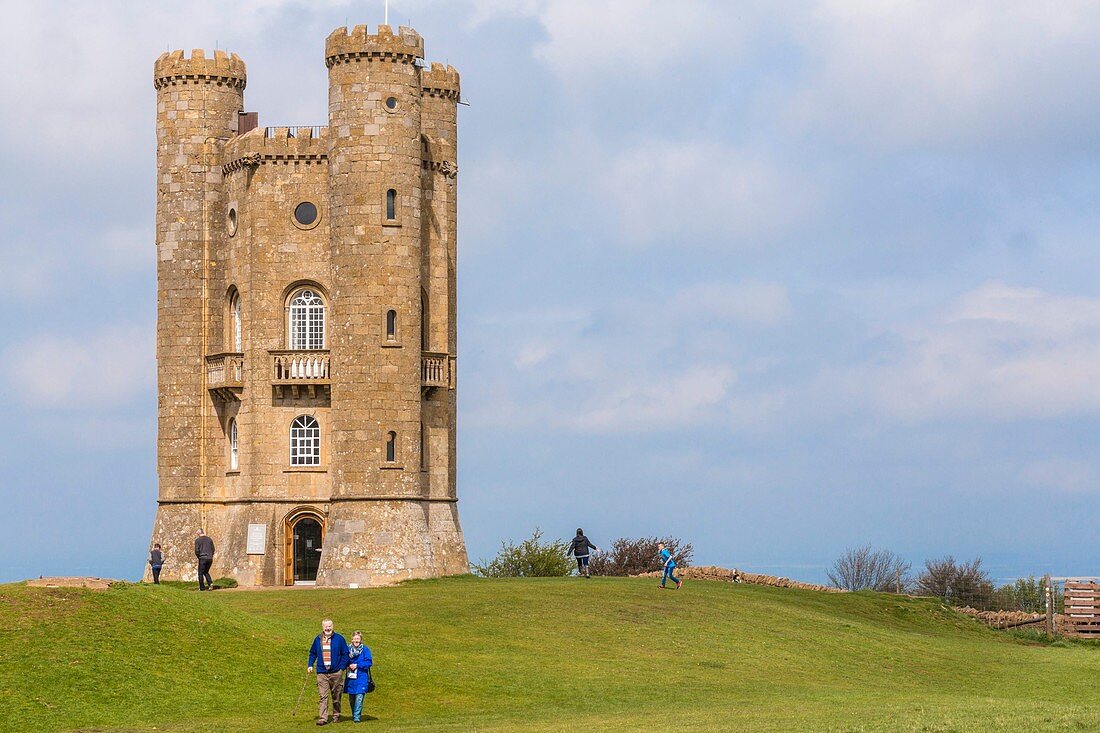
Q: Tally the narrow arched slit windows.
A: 3